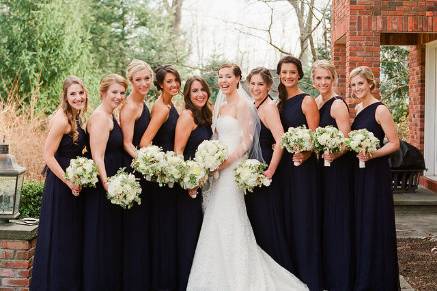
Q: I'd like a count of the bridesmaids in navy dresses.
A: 9